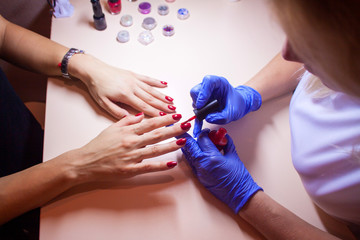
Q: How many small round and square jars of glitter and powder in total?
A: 8